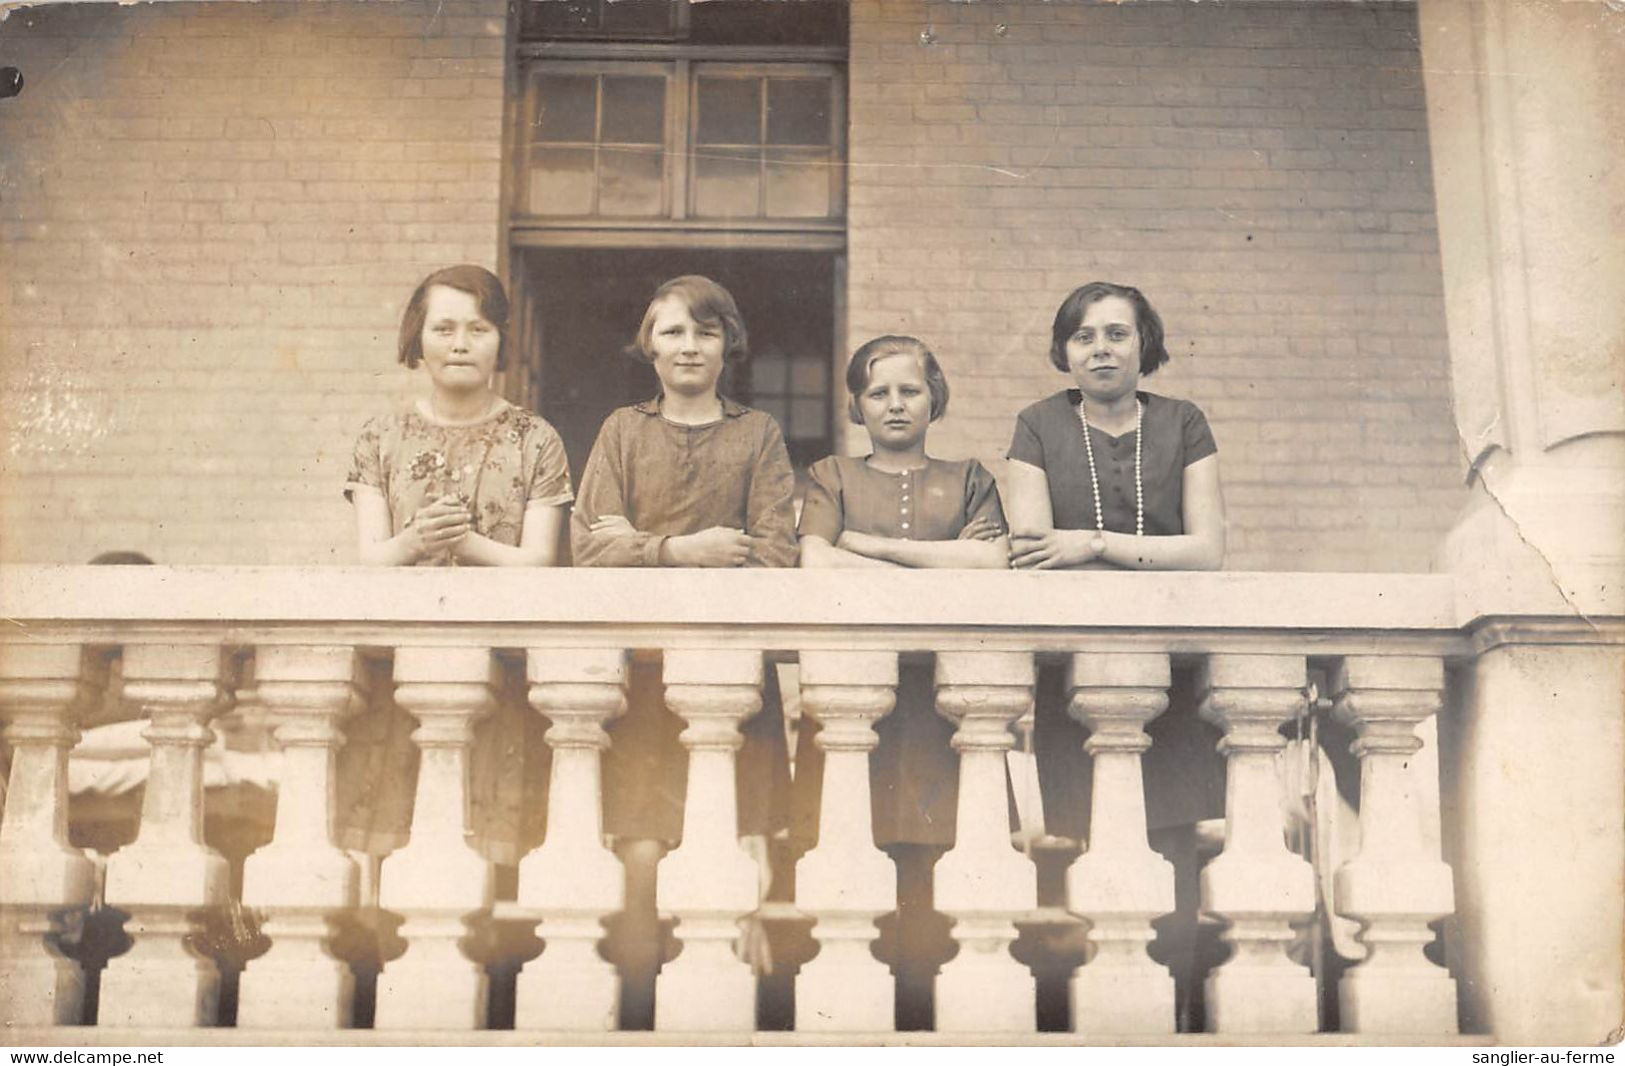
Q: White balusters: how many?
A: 11